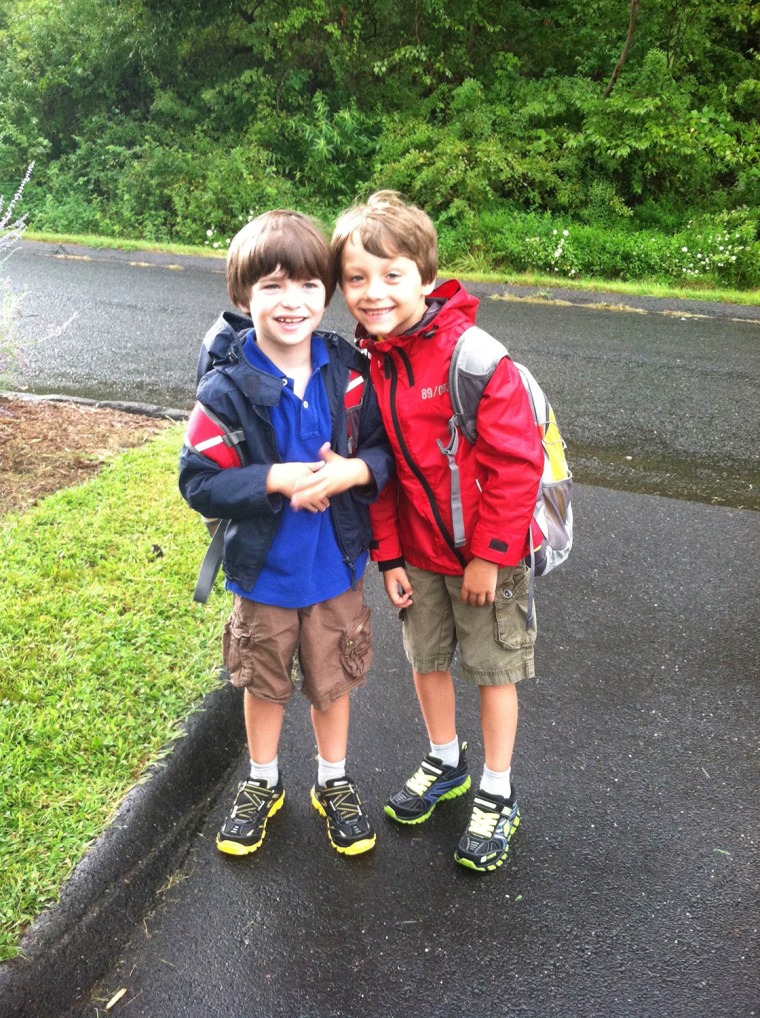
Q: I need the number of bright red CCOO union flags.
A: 0